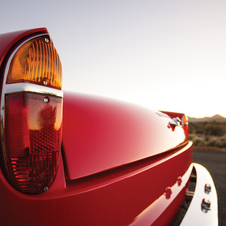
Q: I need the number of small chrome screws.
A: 4